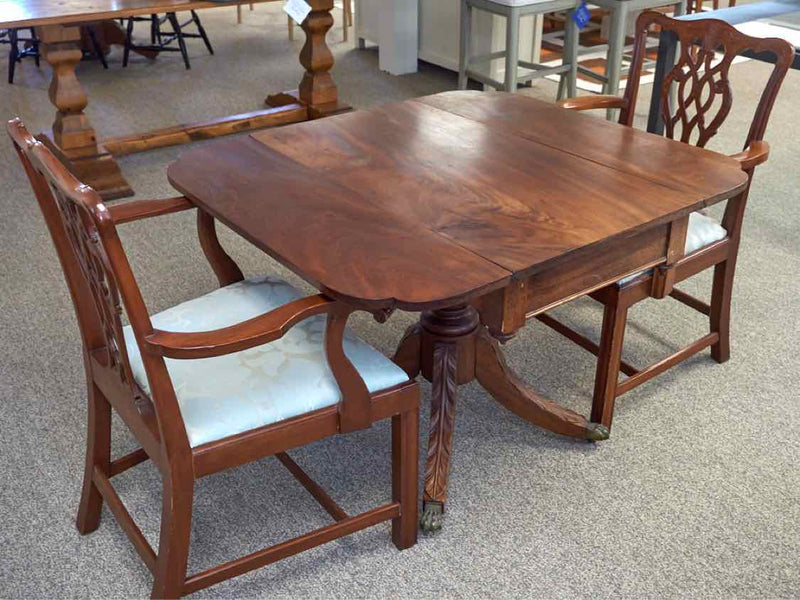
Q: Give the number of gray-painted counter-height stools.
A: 2